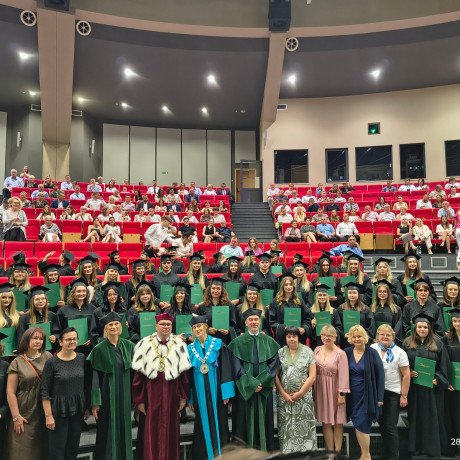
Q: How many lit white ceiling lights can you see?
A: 10